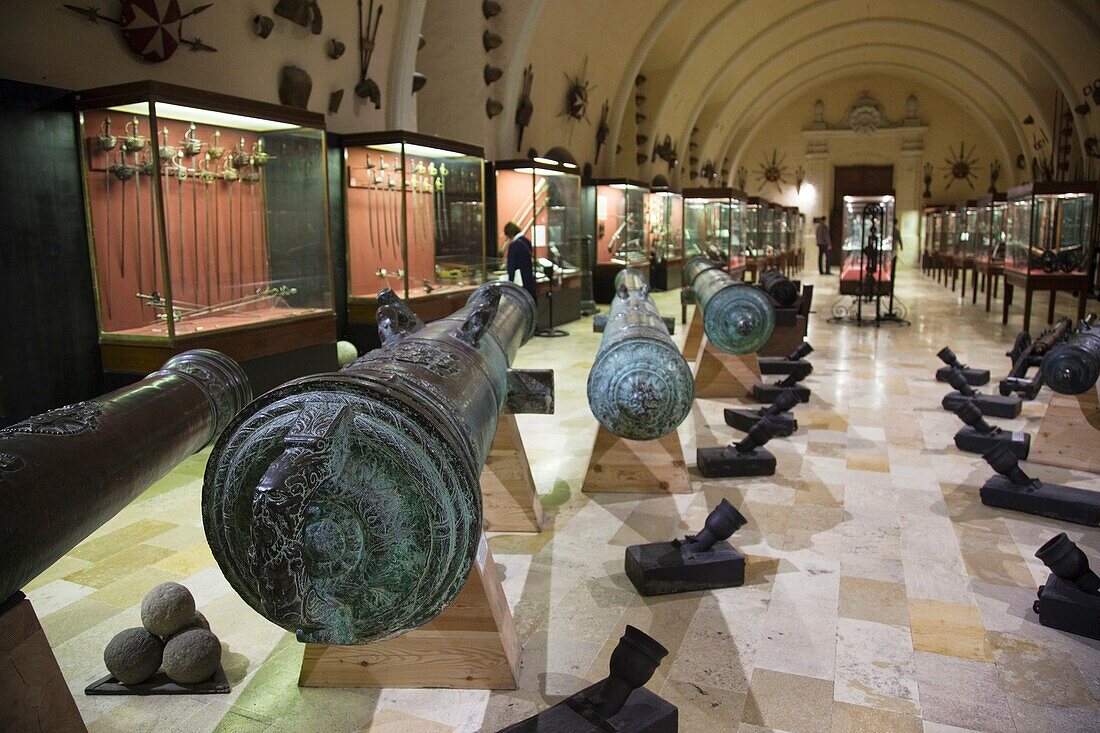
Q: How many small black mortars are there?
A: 11